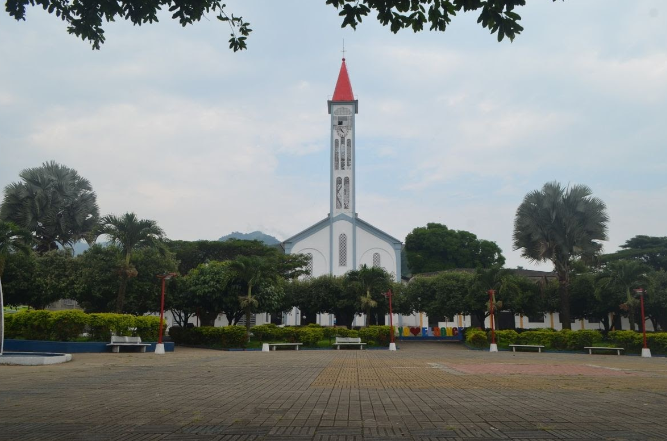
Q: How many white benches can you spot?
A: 5